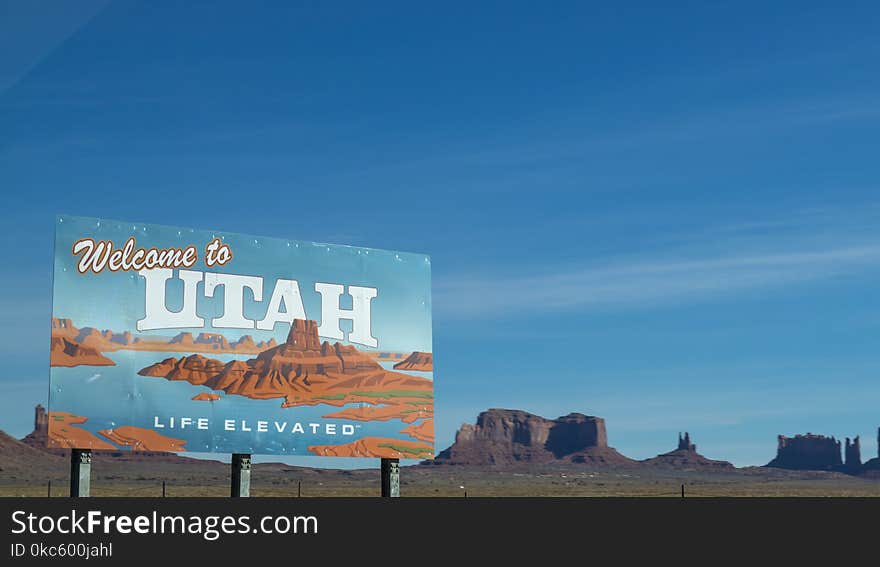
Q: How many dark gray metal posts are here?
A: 3